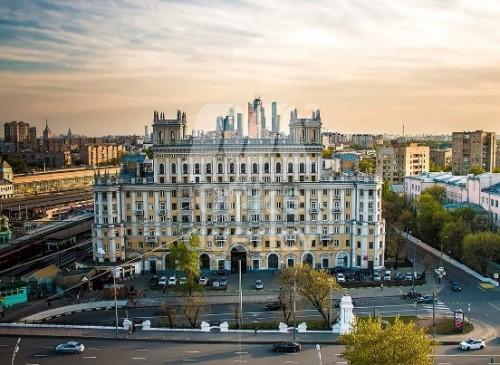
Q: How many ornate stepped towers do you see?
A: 2